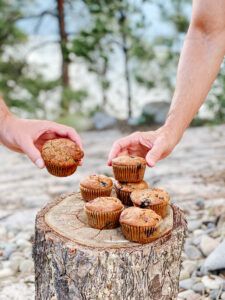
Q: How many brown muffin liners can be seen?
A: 7